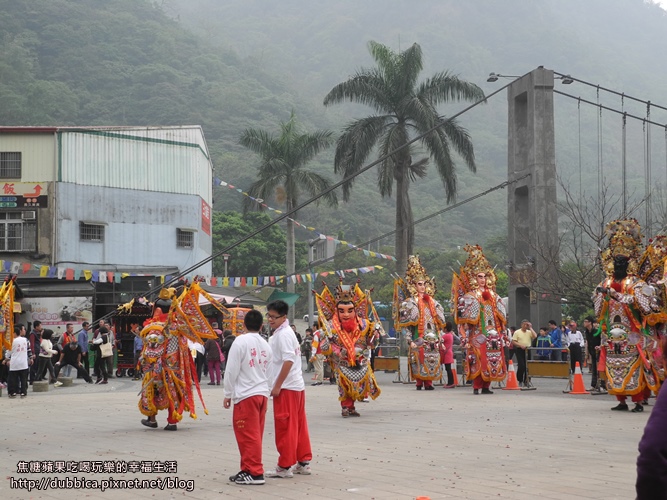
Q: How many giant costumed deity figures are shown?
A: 6